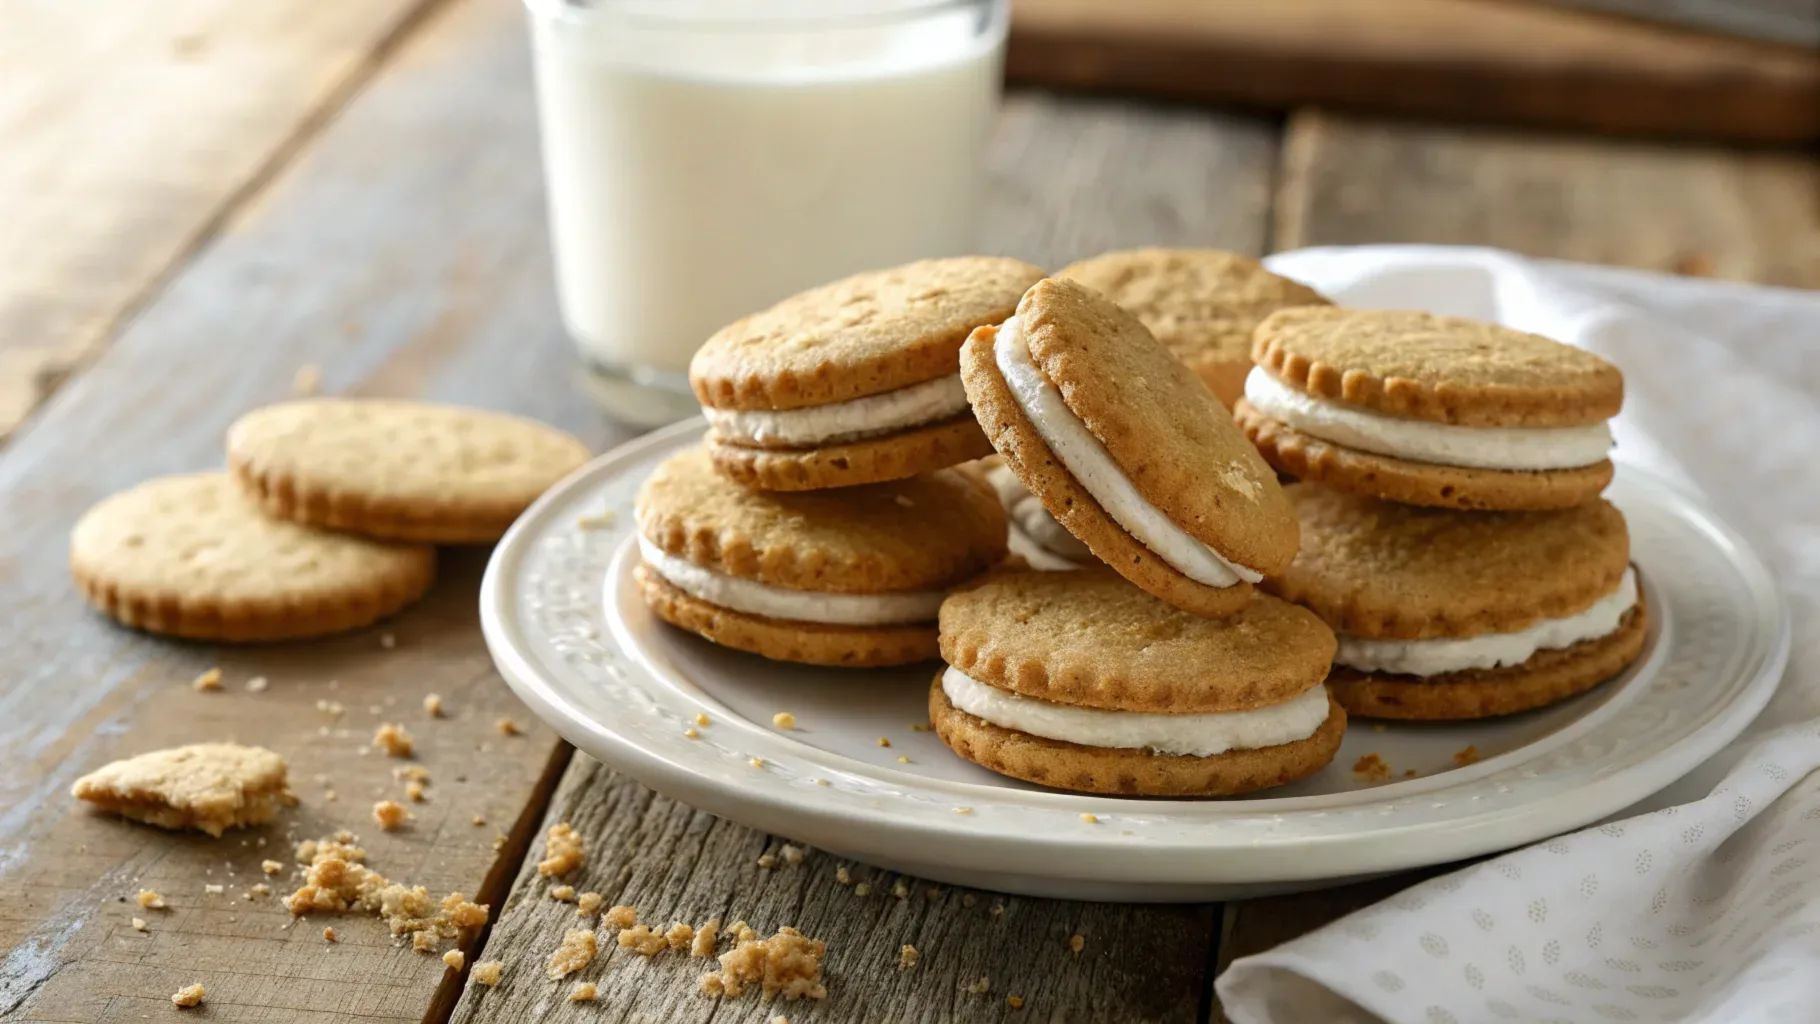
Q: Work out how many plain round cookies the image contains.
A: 2